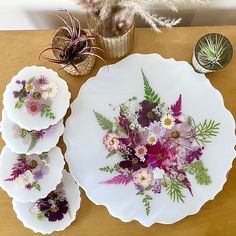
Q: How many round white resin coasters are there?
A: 4